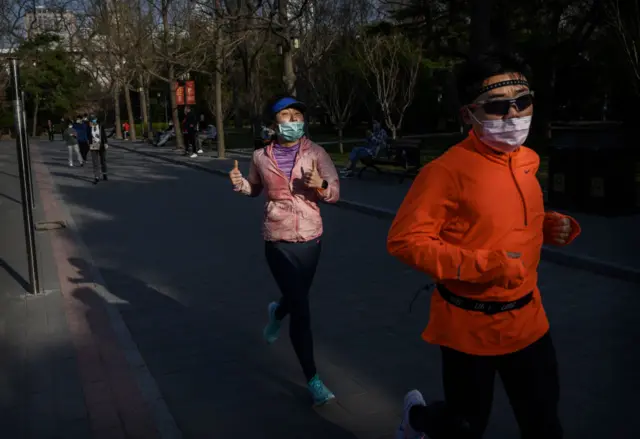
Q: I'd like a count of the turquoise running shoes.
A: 2